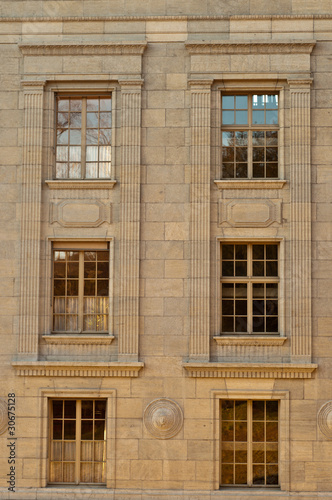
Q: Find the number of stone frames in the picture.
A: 6